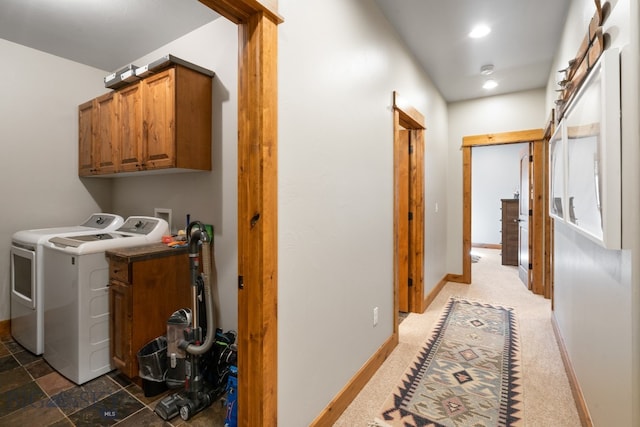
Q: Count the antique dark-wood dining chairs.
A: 0